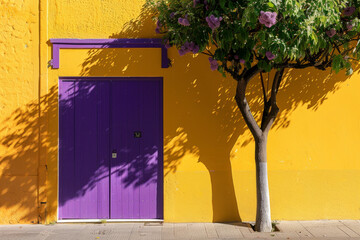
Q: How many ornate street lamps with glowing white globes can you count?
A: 0